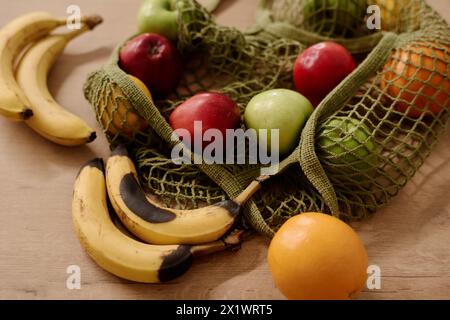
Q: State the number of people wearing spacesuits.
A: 0